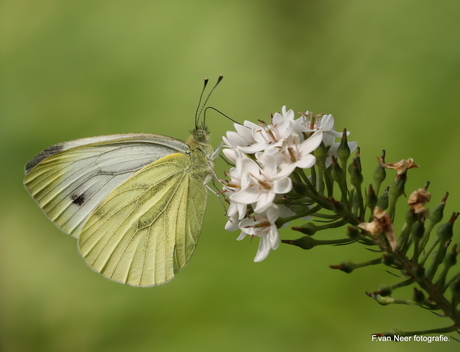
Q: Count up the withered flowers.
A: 3